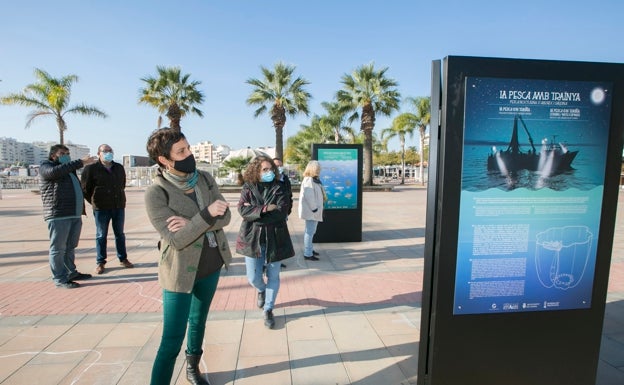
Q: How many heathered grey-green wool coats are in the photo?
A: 1